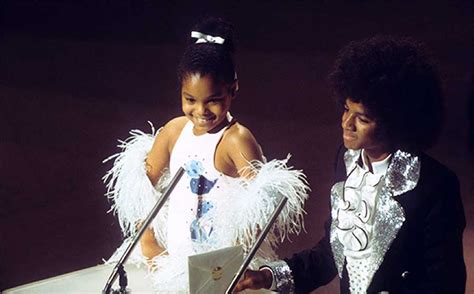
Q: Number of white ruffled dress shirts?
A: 1